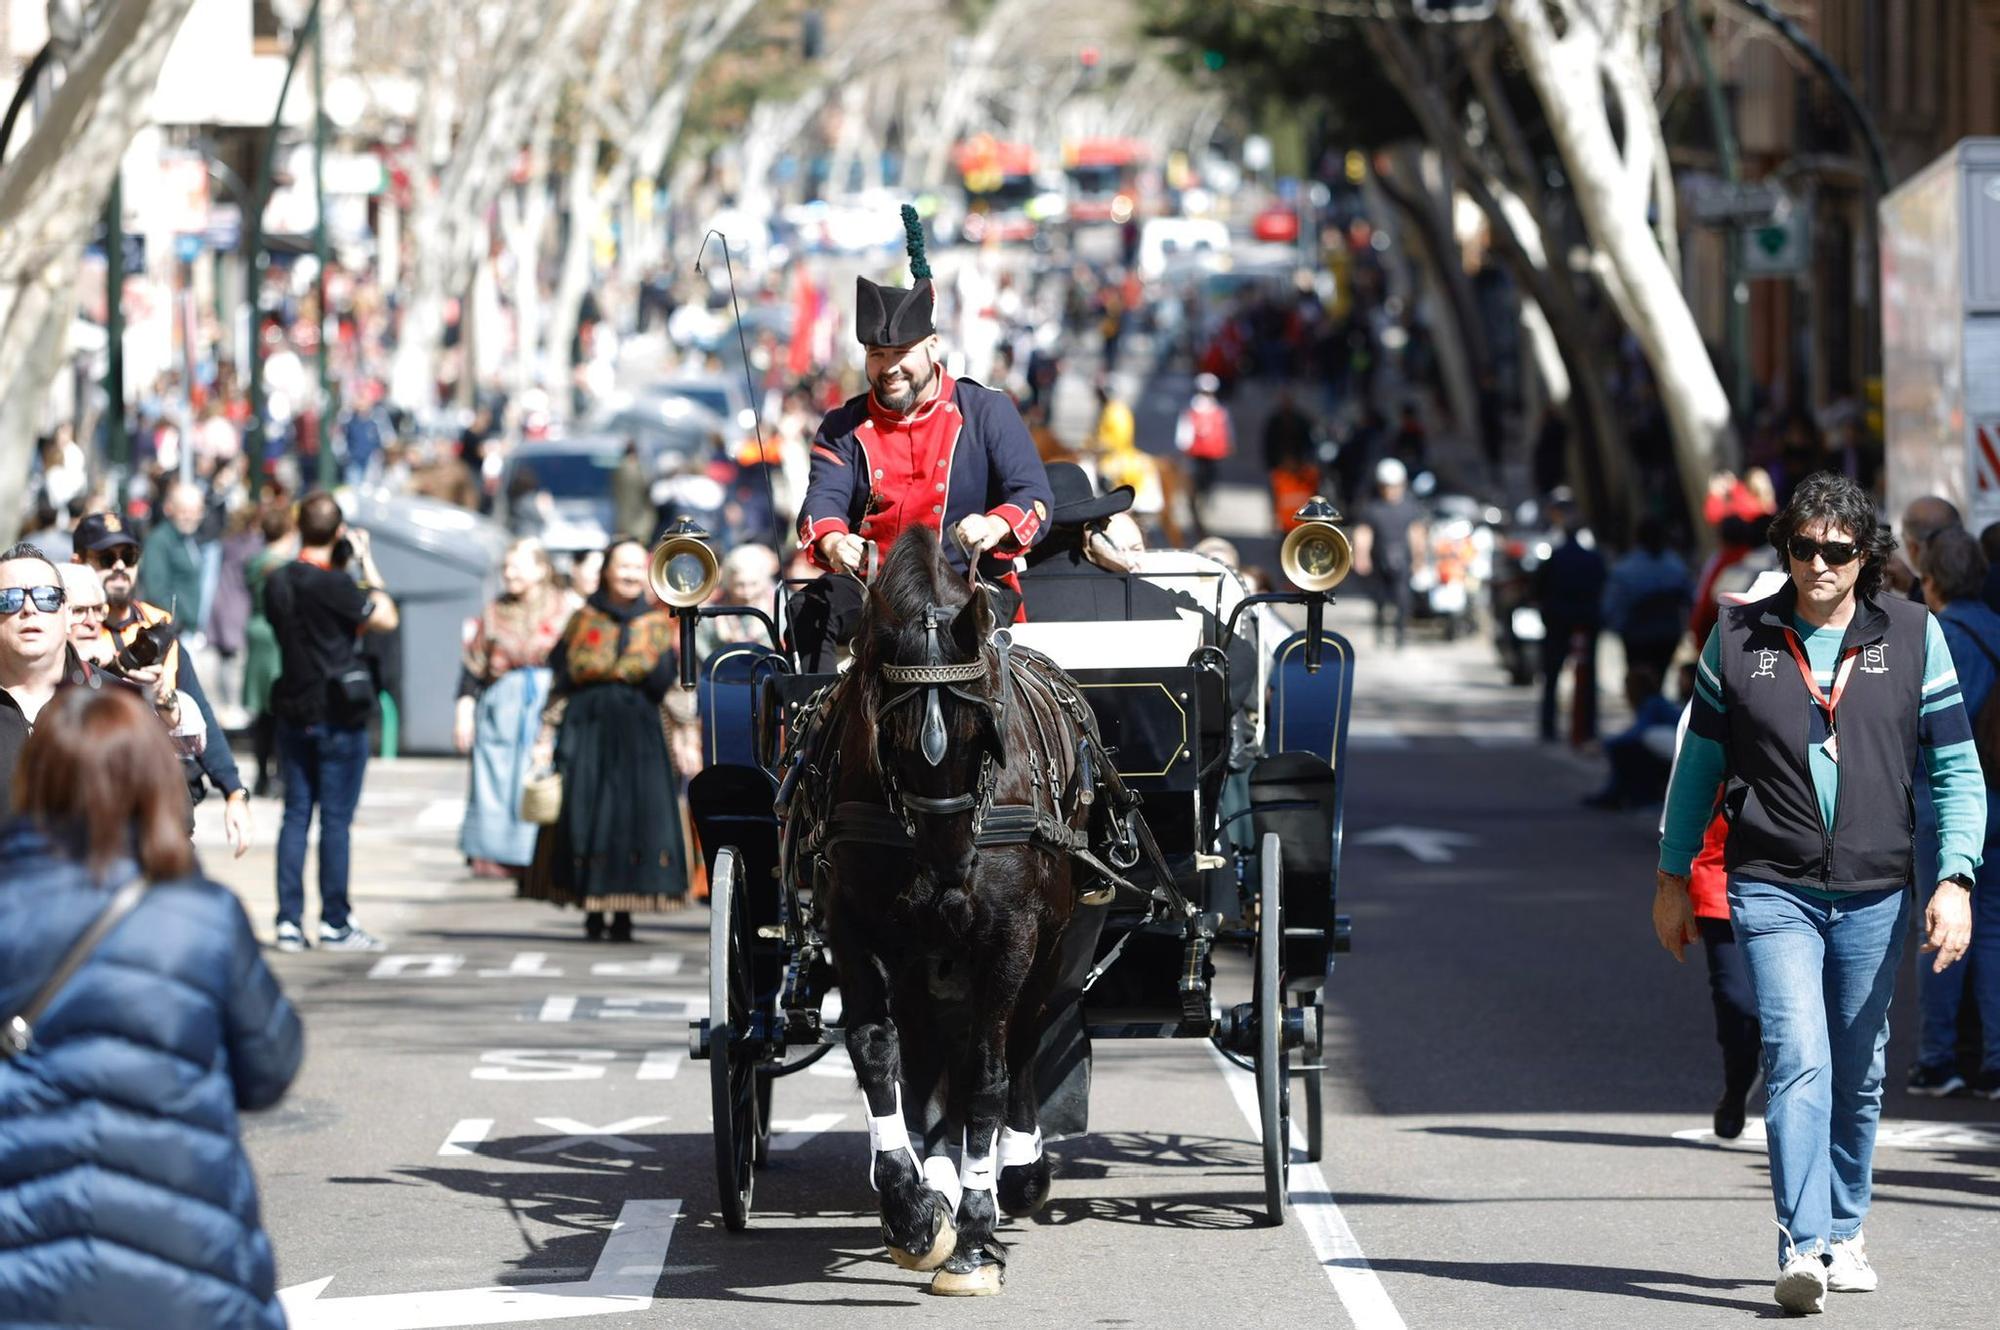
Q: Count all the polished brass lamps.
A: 2